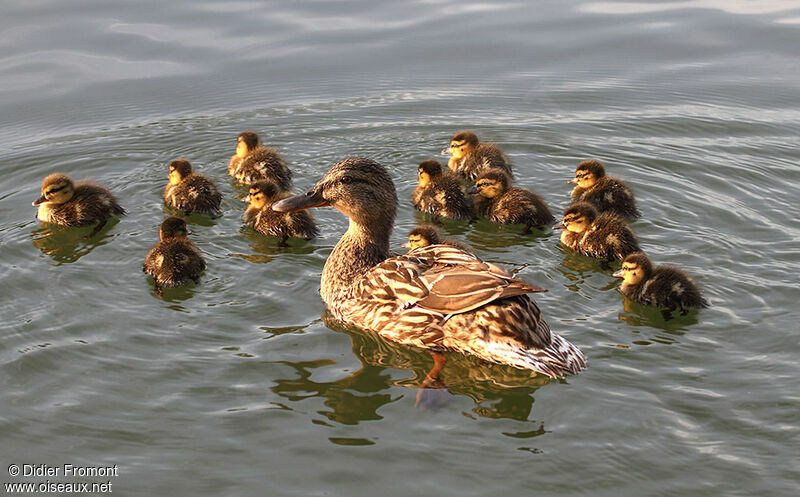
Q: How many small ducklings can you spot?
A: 12